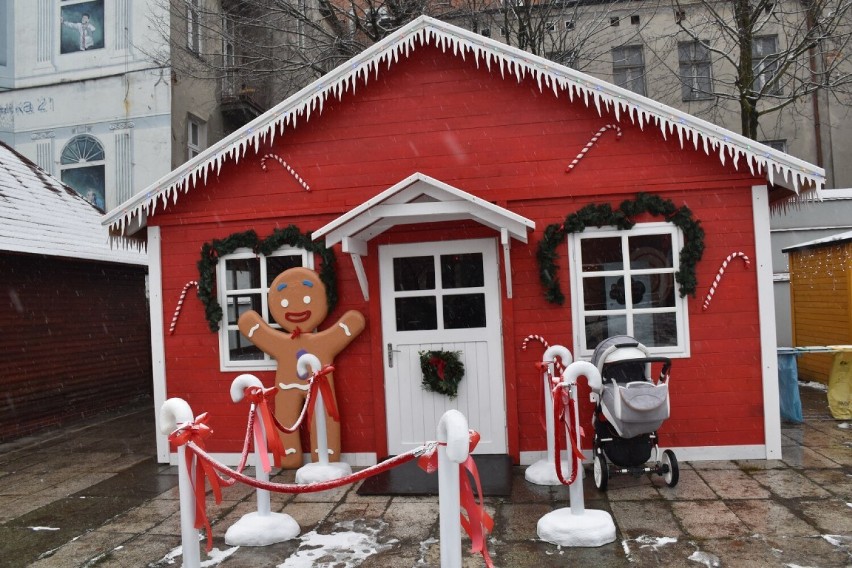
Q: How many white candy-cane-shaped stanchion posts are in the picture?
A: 6